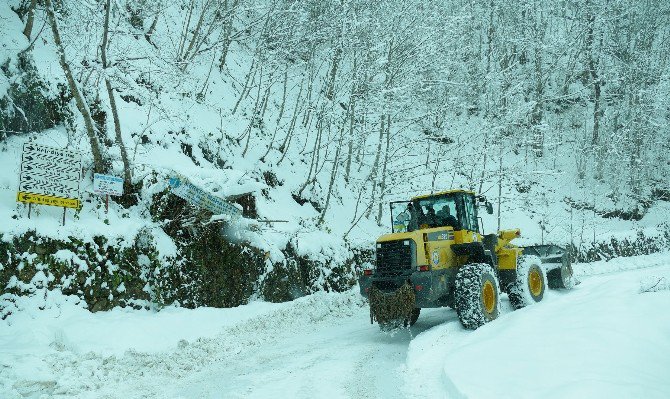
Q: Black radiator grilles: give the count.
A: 1